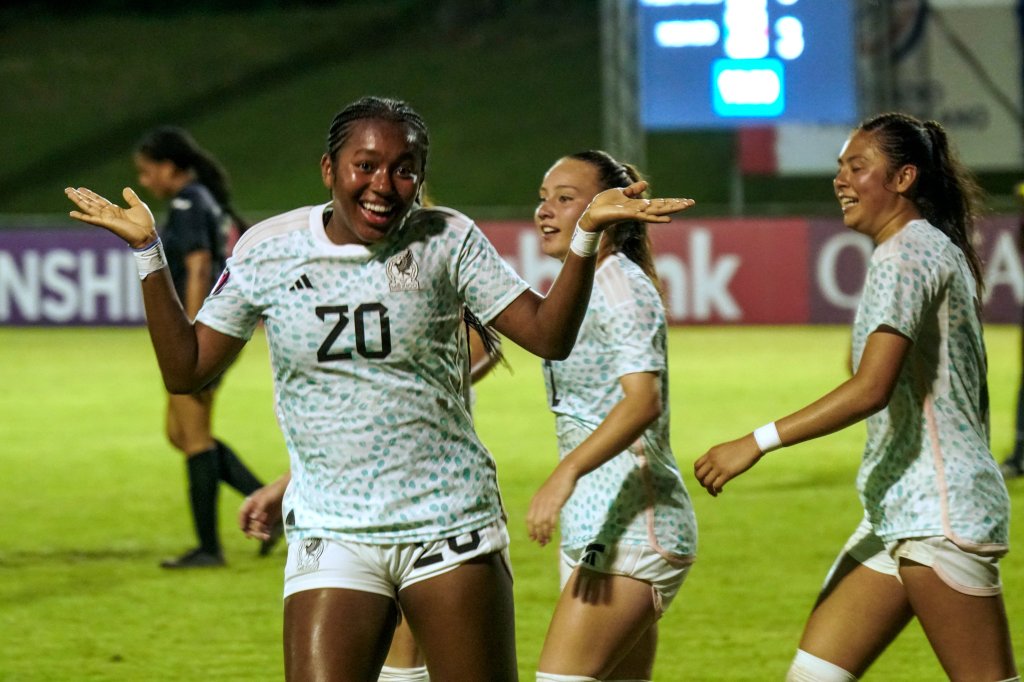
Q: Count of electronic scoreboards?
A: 1